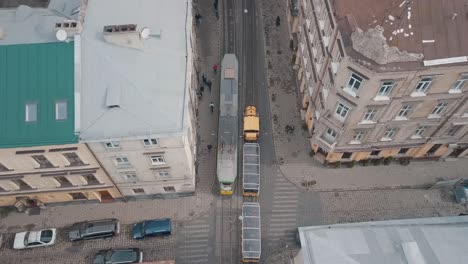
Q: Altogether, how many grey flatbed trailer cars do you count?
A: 2